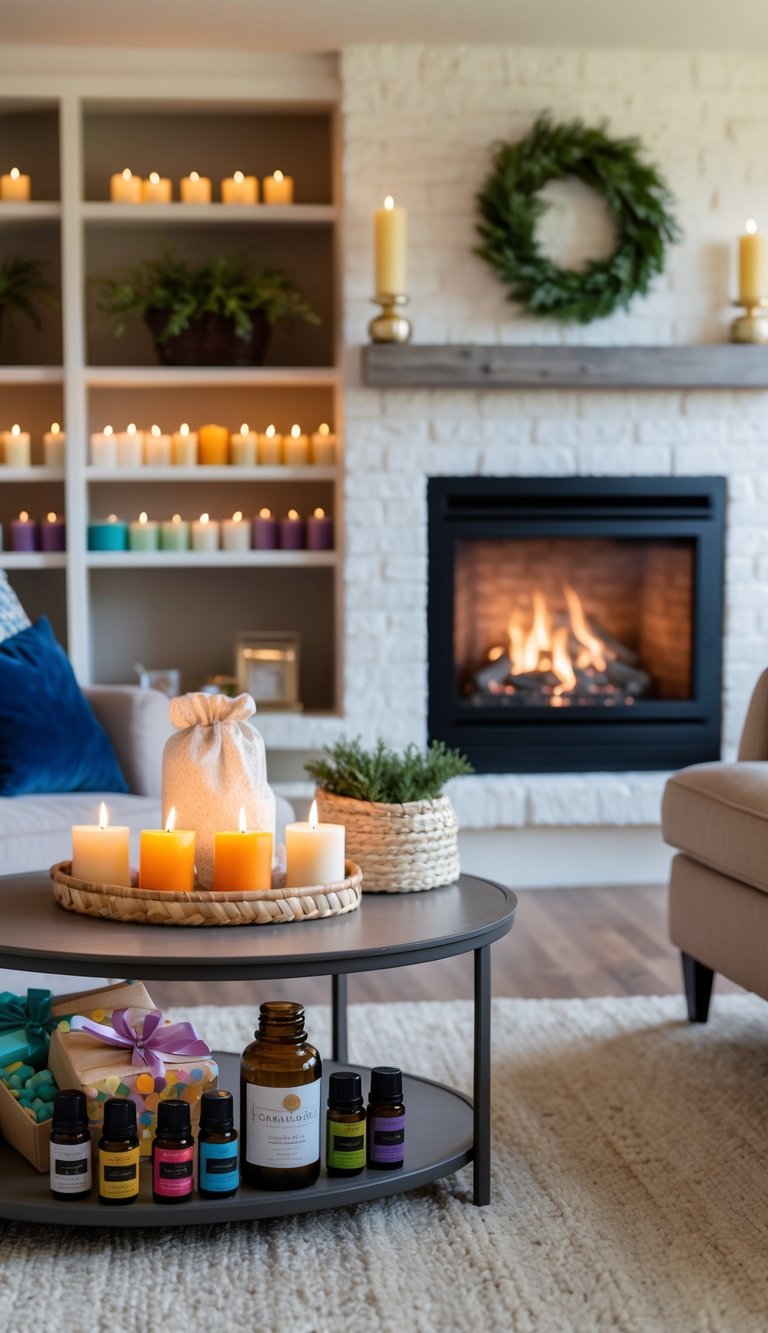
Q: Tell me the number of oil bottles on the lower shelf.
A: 7